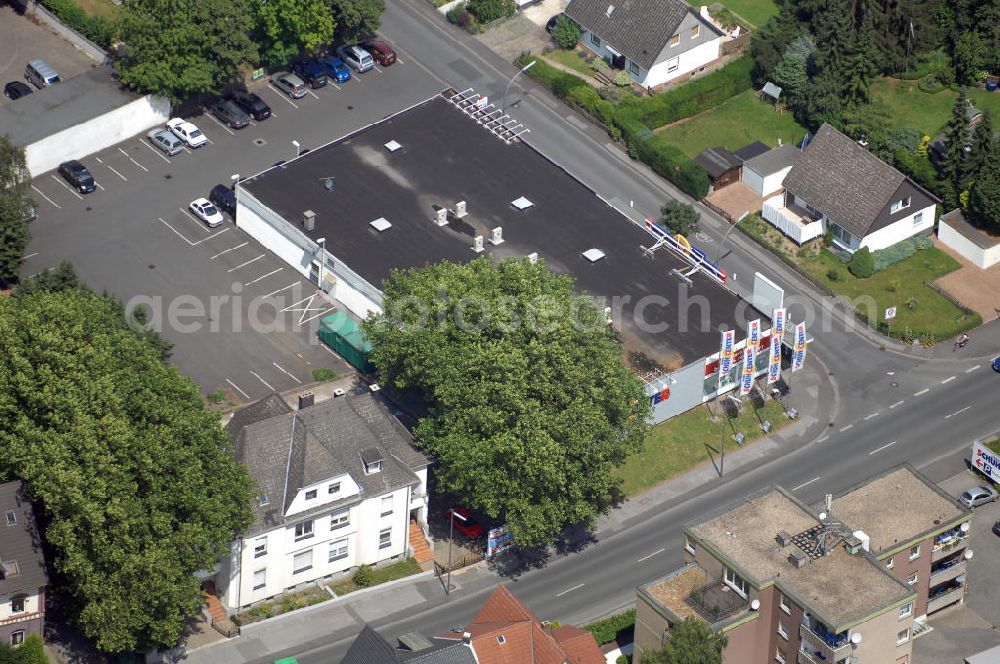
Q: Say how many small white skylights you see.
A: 4